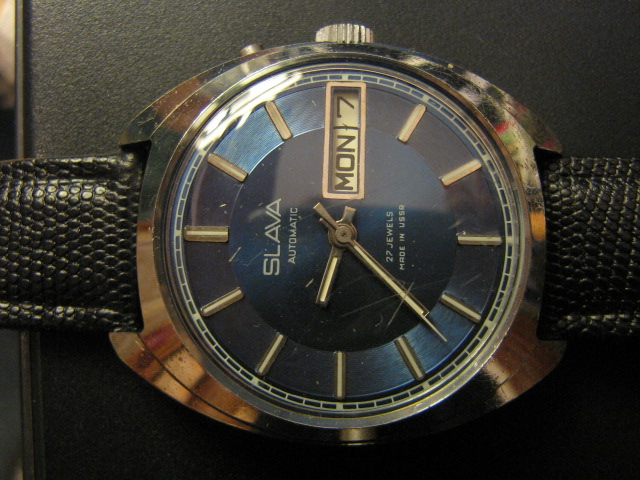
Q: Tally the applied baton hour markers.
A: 11